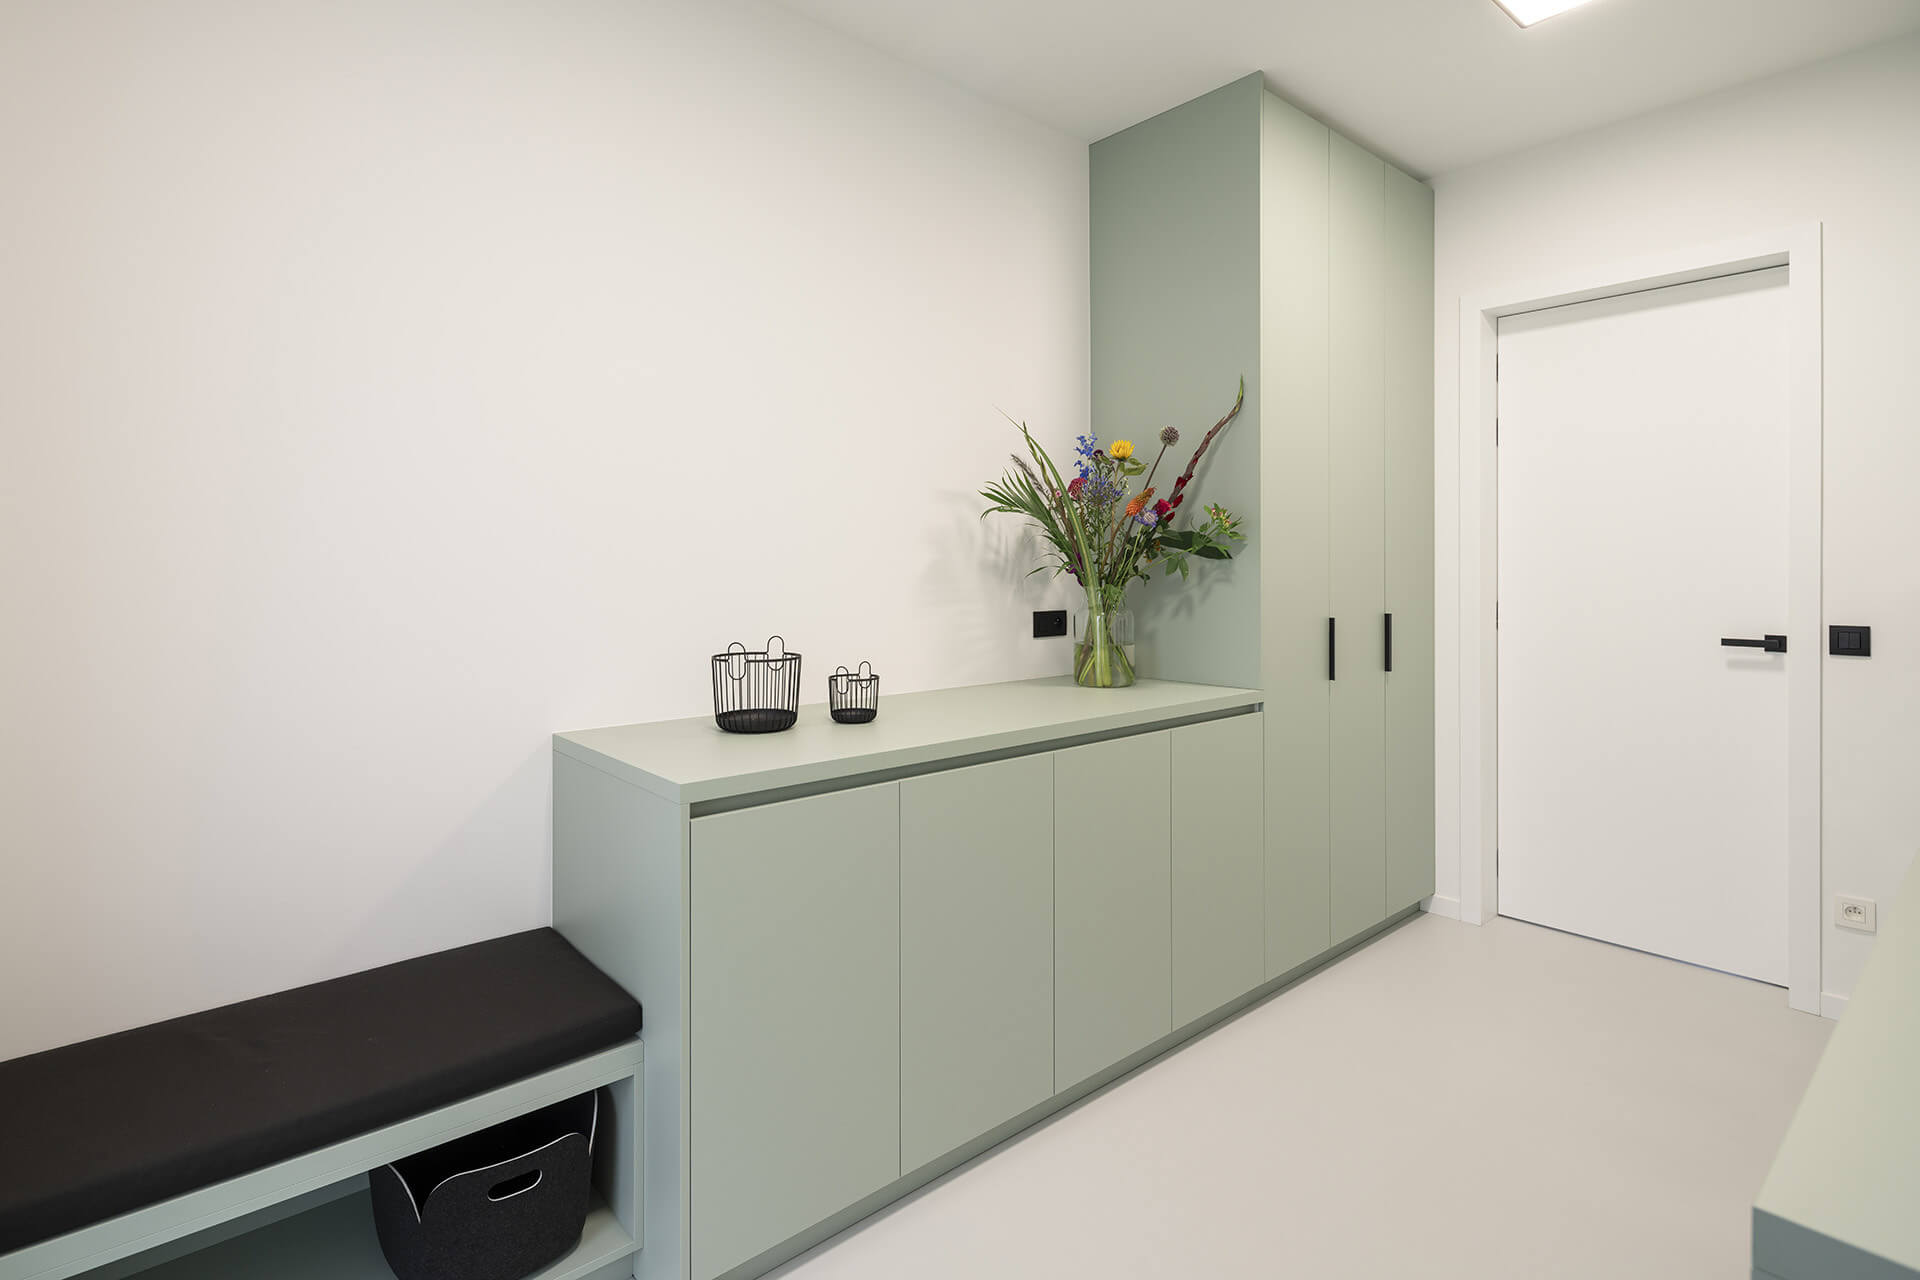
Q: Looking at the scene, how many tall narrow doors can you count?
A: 3